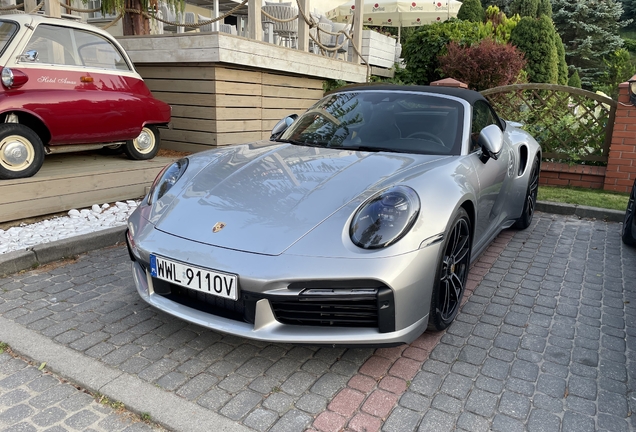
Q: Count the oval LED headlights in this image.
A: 2